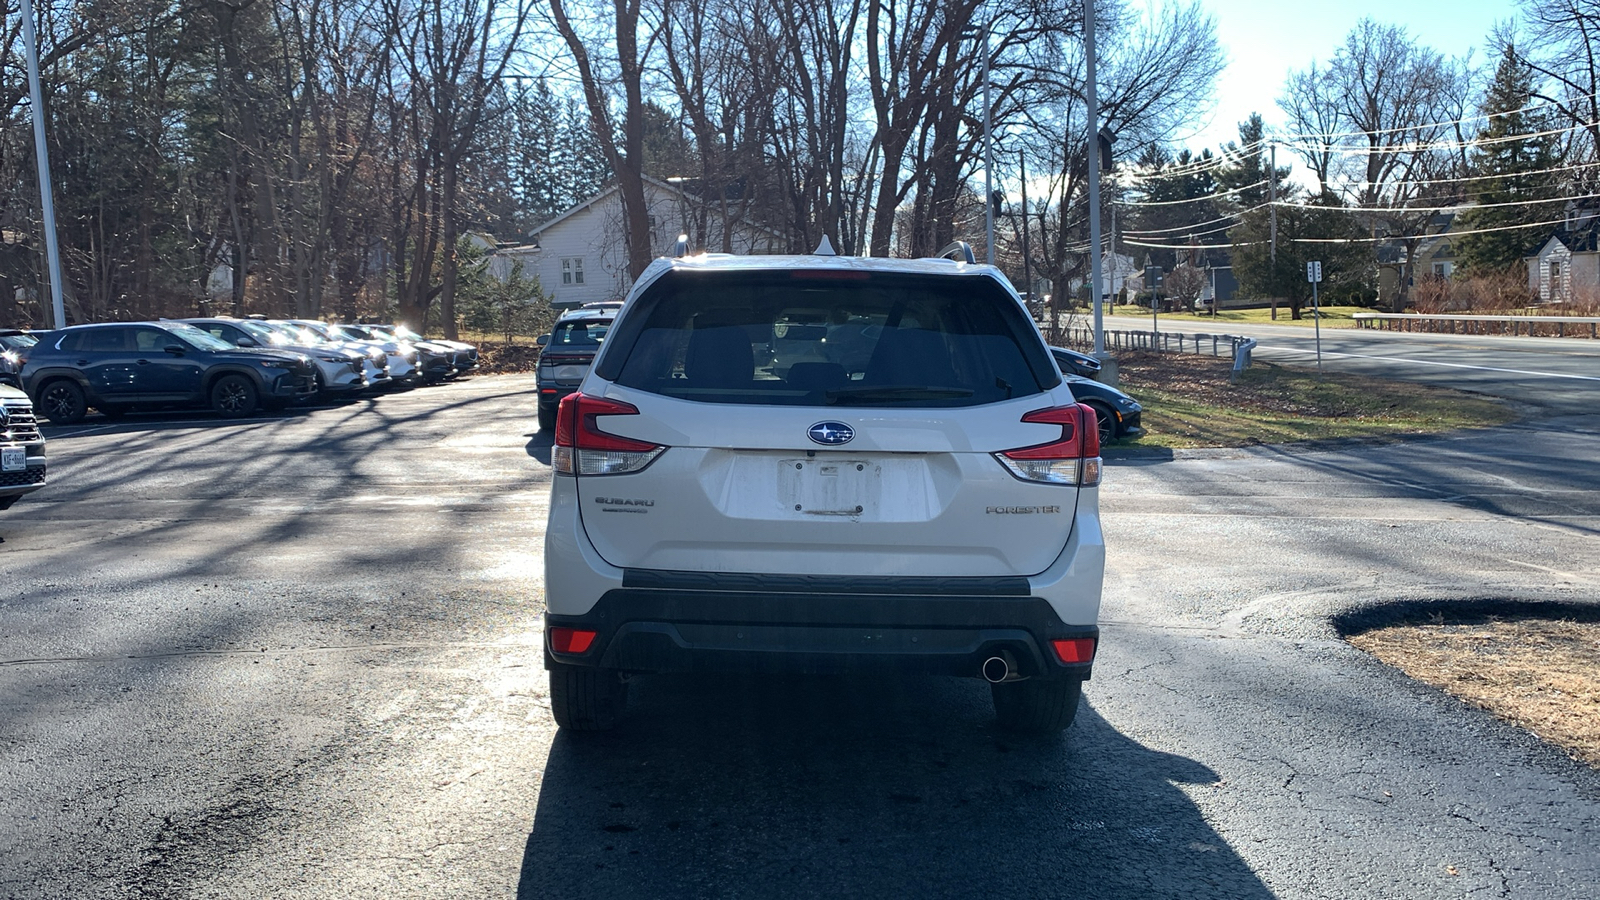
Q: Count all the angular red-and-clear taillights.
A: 2